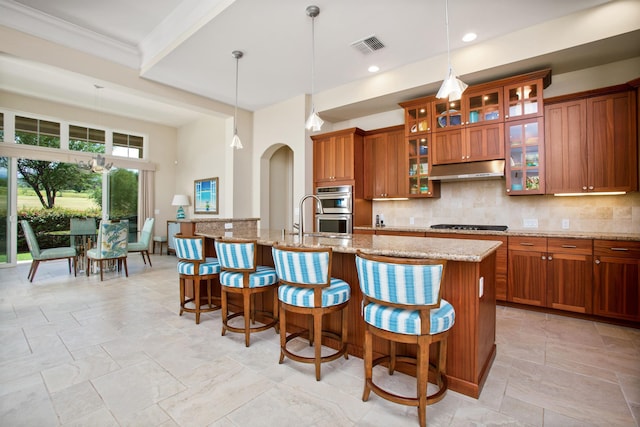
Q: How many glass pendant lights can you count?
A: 3